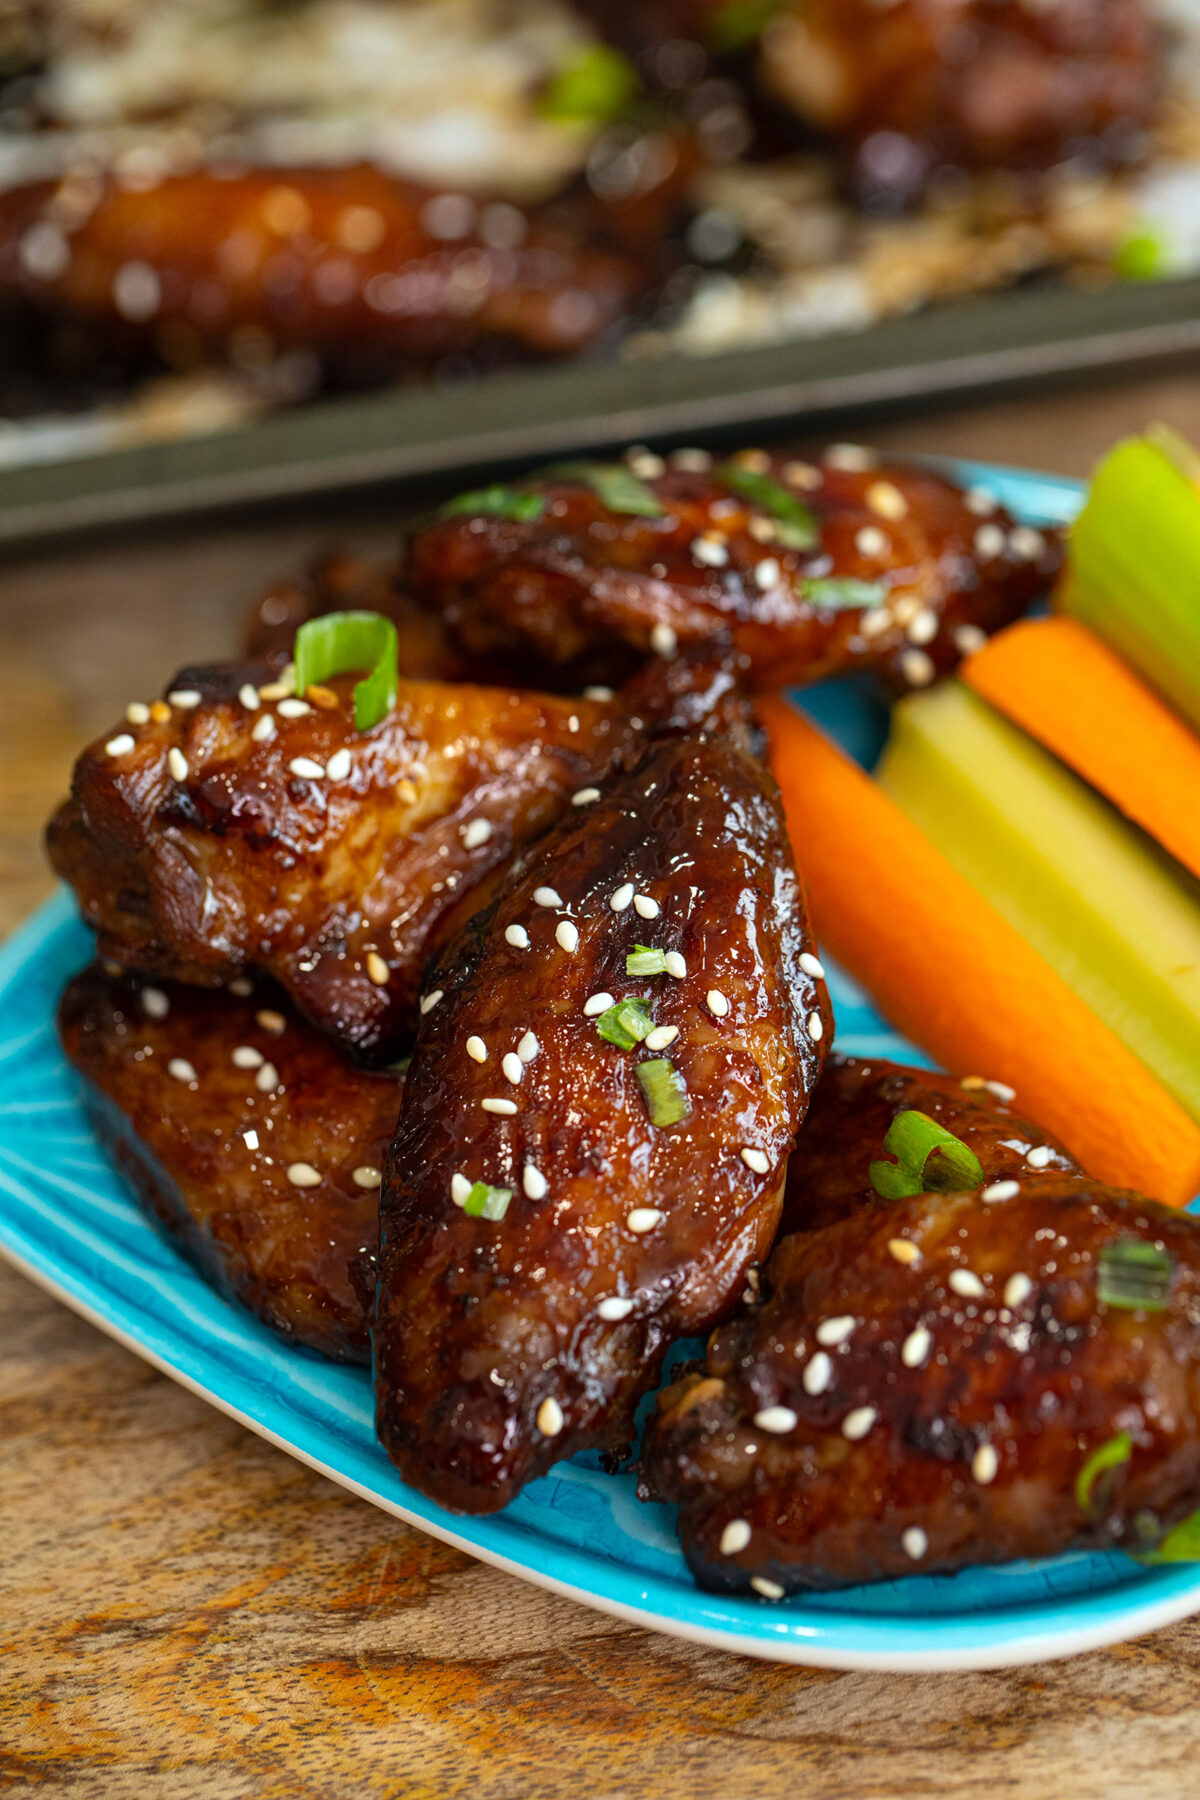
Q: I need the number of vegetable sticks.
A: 4